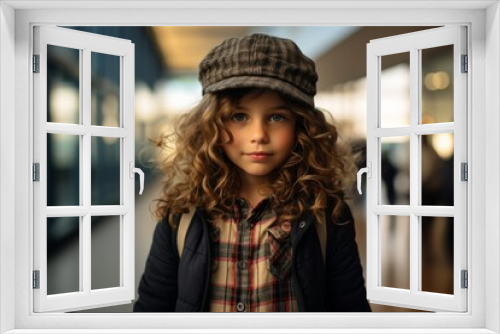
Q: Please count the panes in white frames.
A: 12